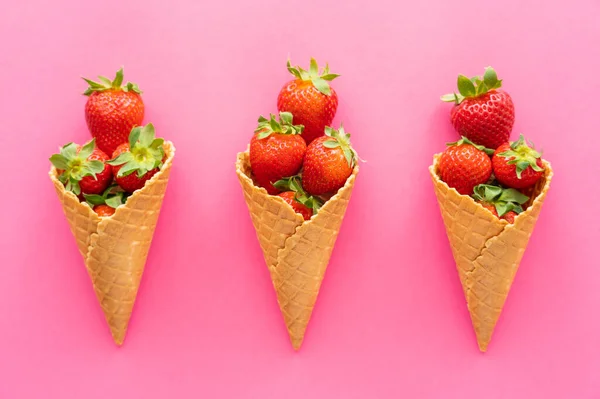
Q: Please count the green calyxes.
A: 12